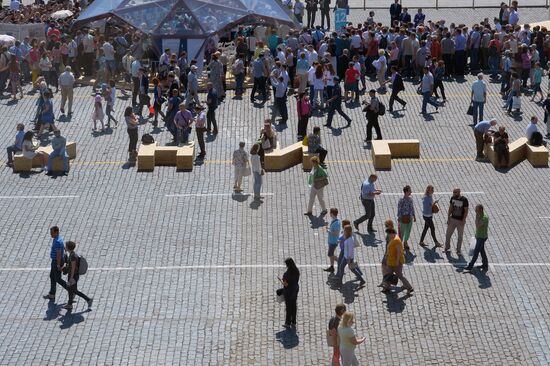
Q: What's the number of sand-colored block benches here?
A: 5